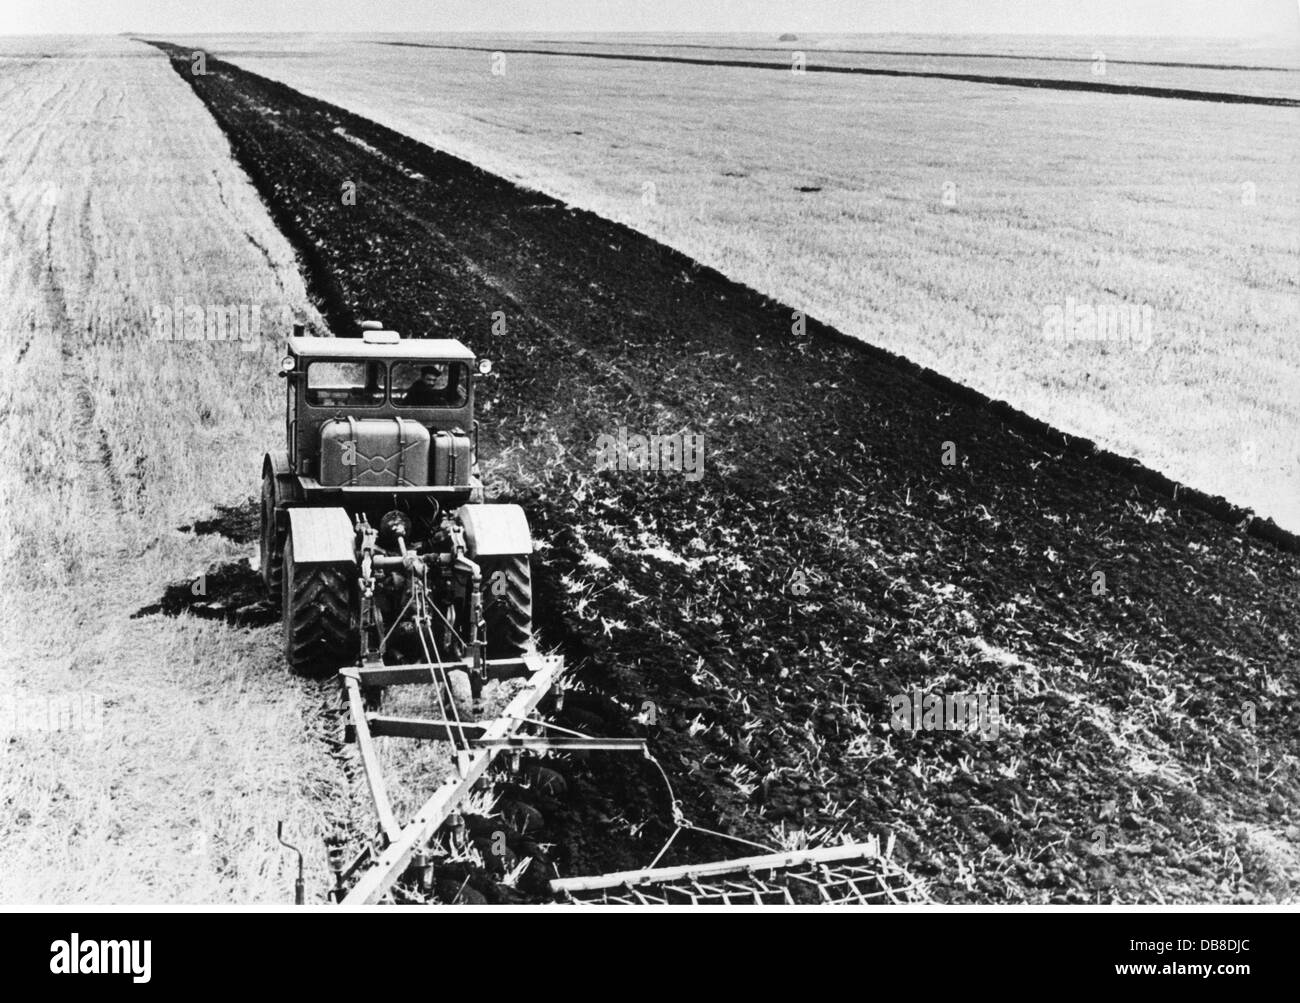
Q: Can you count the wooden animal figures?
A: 0